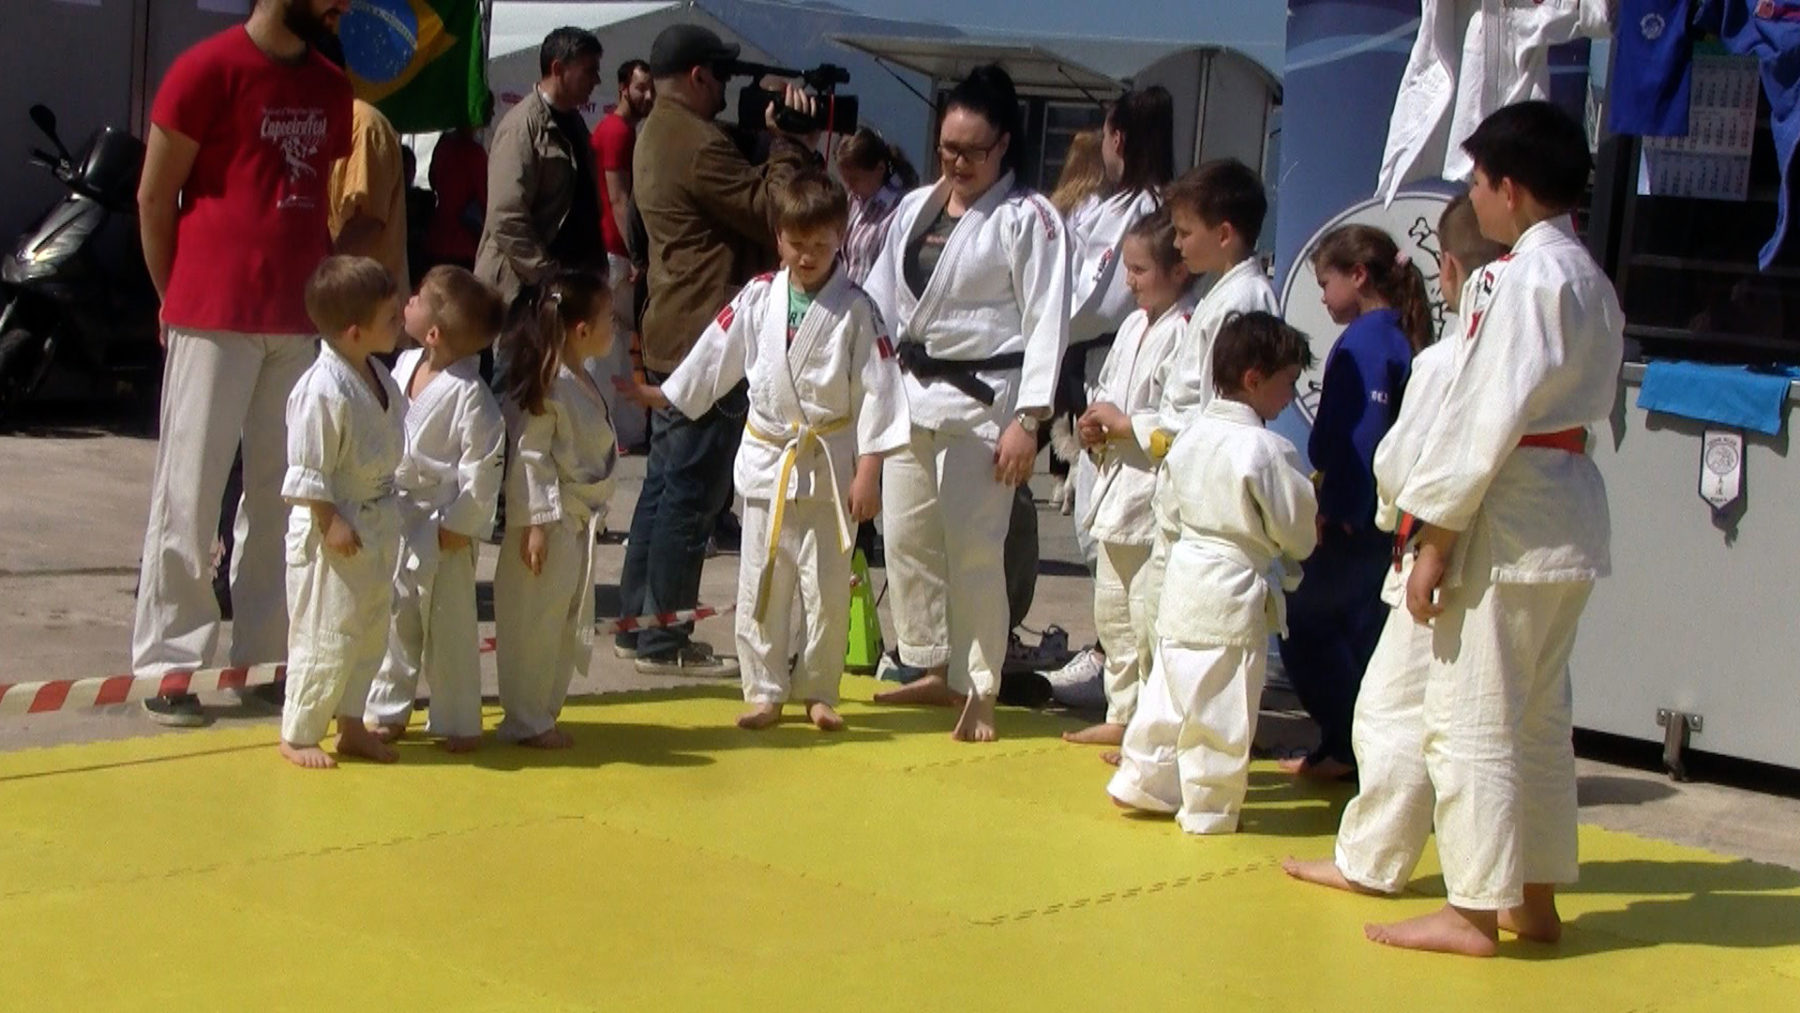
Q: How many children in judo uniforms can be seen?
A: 10